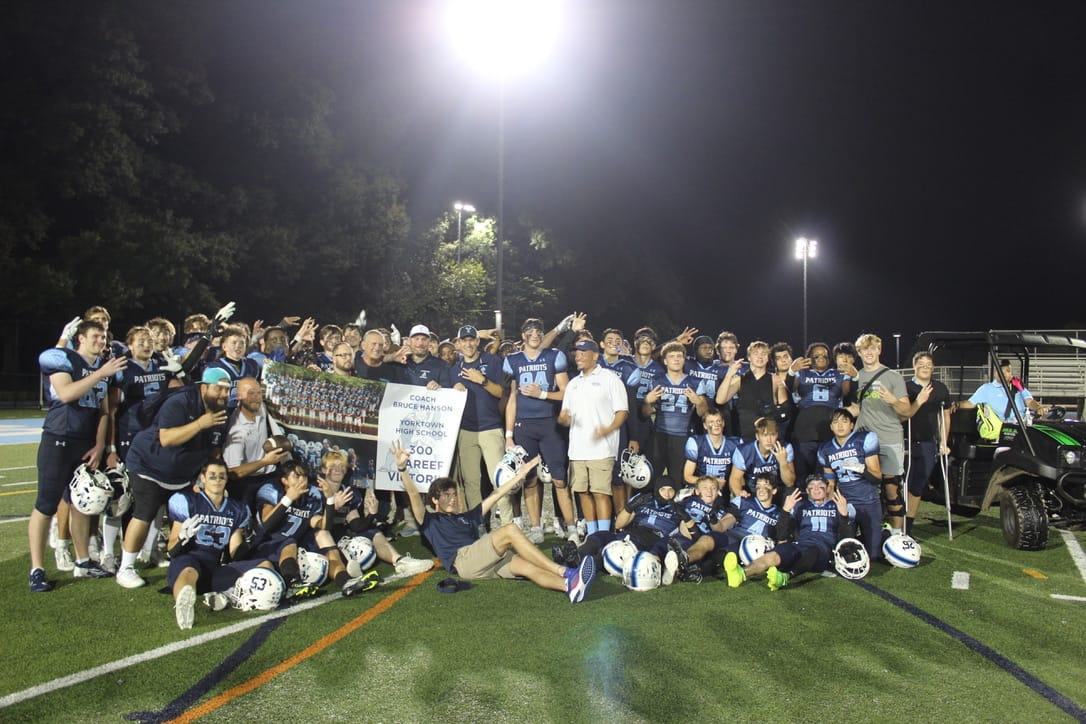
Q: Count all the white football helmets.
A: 13